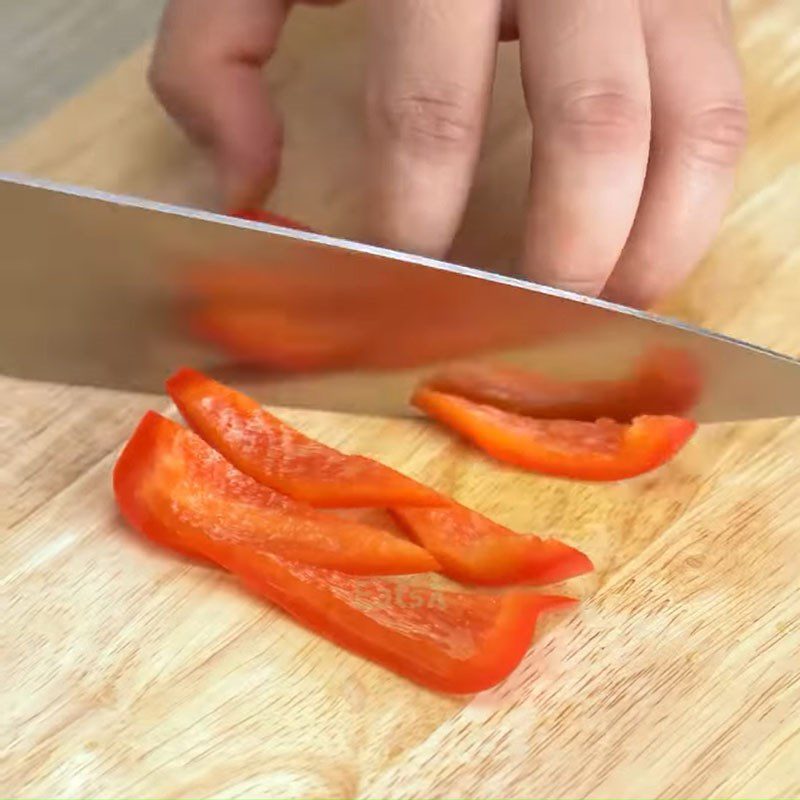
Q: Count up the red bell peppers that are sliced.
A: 5